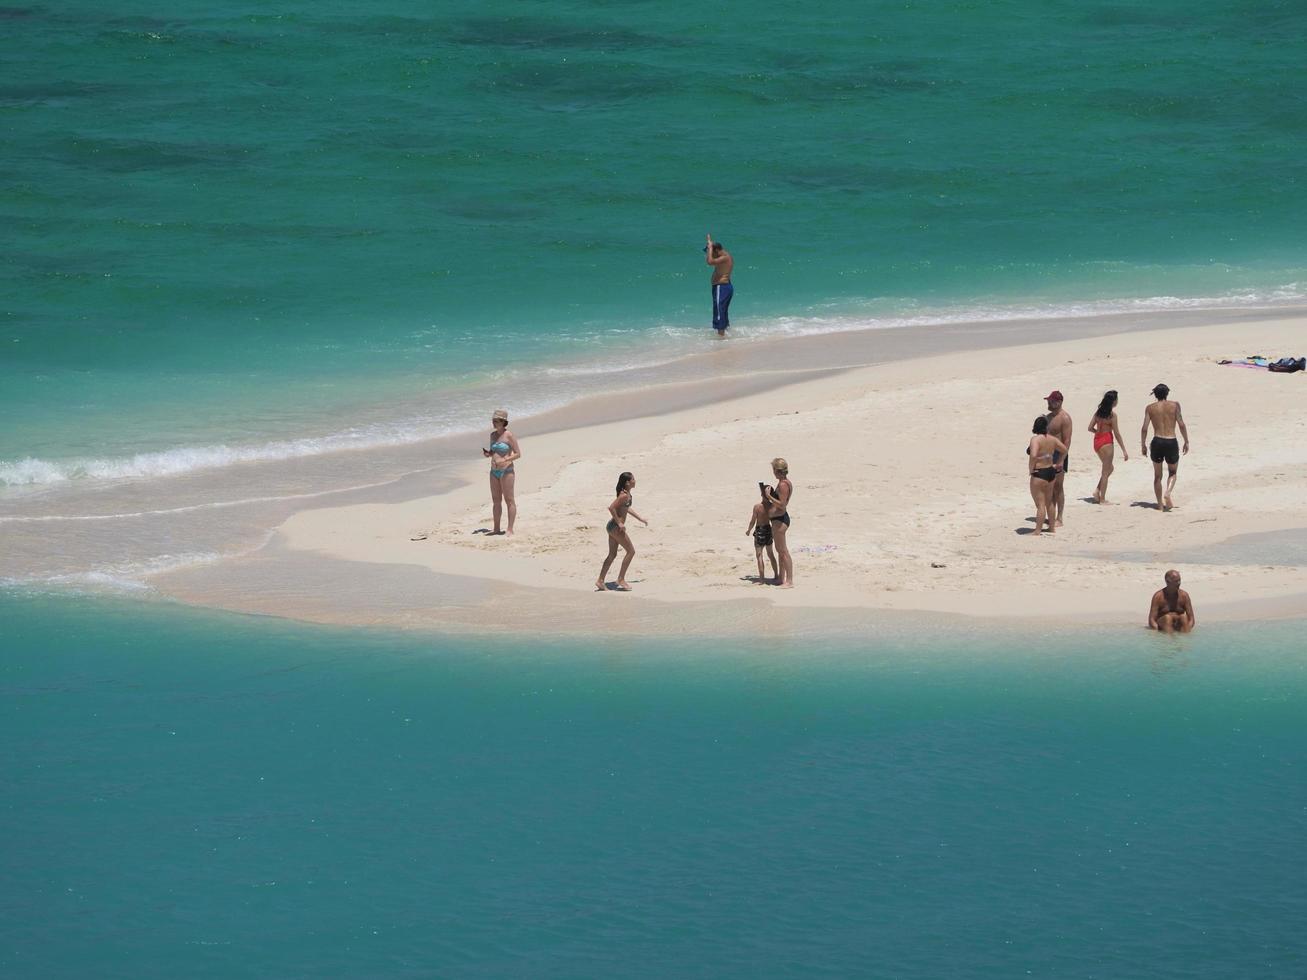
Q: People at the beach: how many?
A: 10